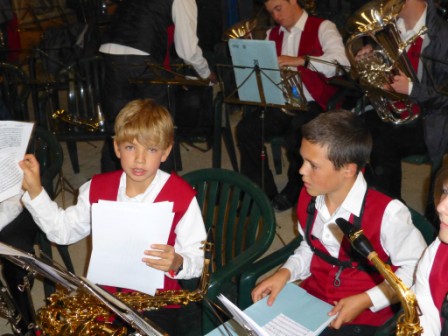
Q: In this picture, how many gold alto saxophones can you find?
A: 2